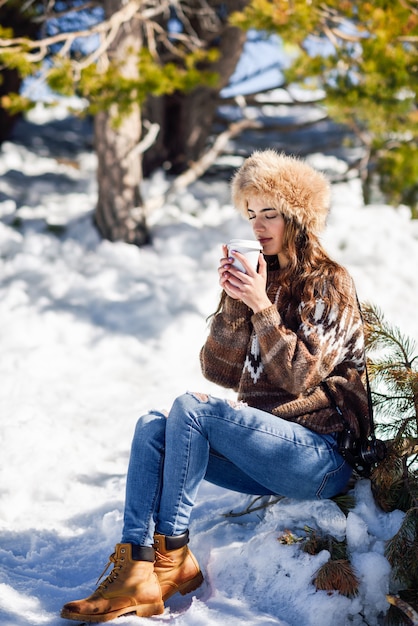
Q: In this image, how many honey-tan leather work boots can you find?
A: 2